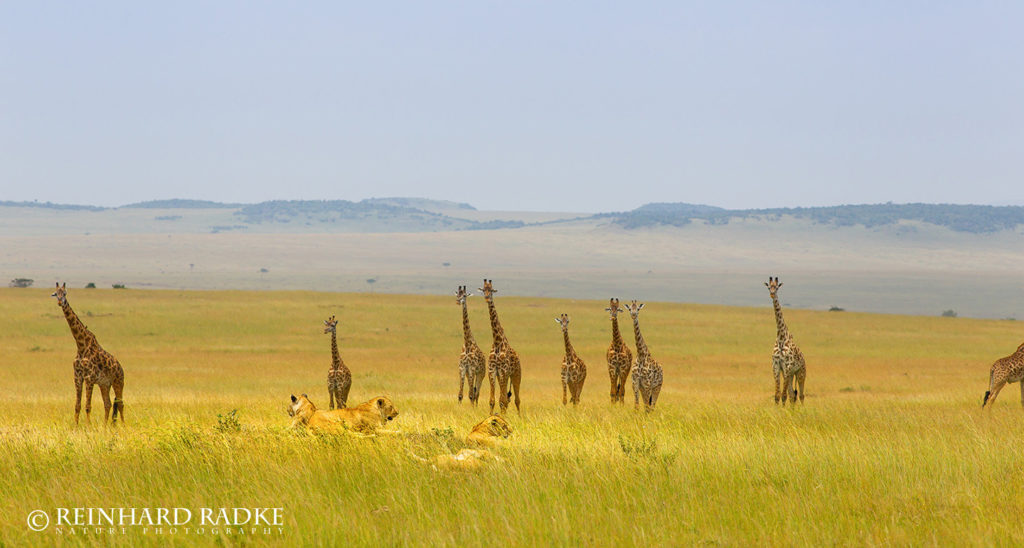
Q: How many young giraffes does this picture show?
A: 2